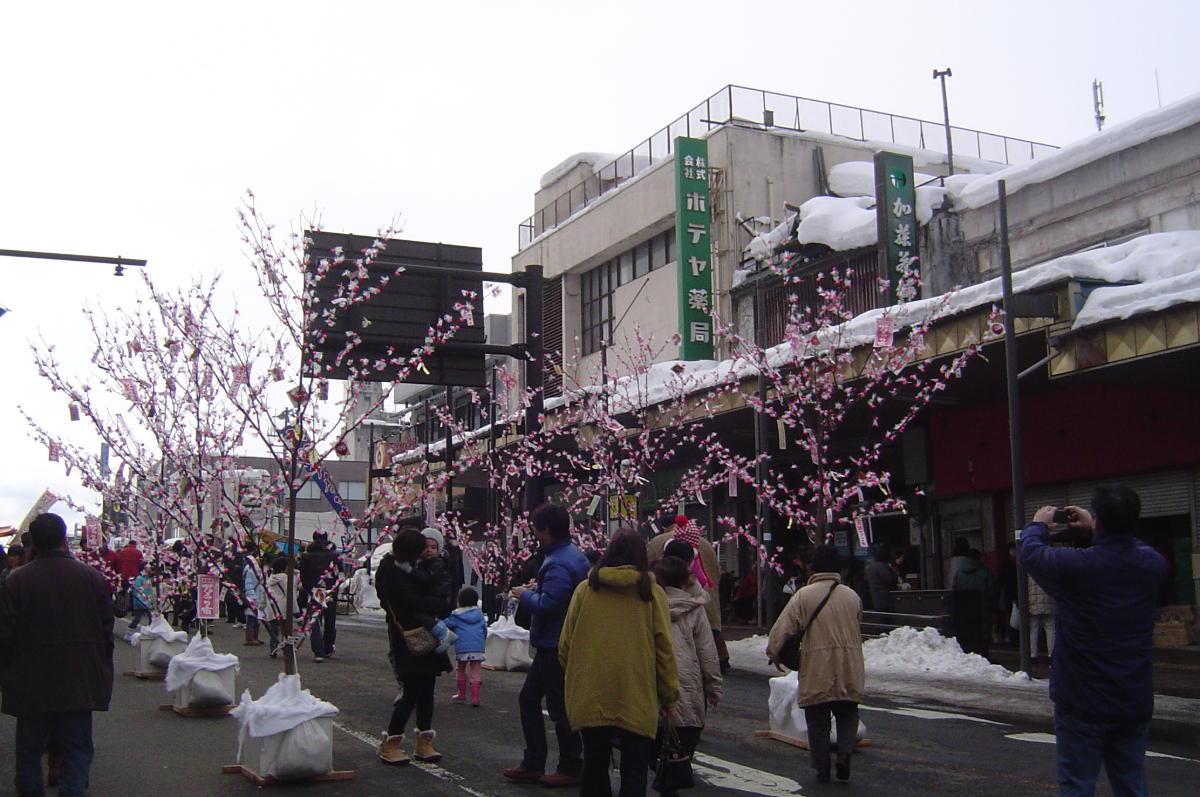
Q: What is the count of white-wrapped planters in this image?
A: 5